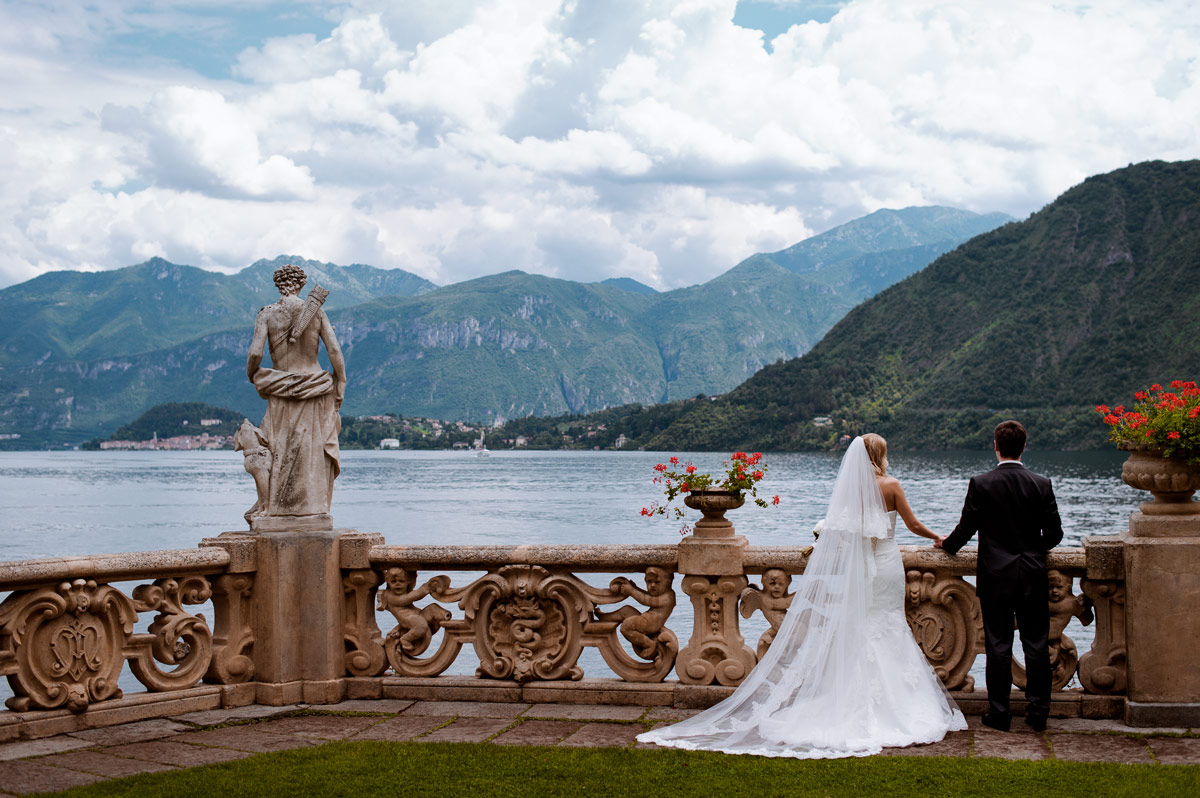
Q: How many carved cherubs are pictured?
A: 4